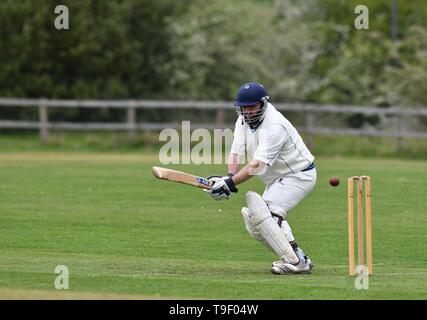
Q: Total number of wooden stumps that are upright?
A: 3